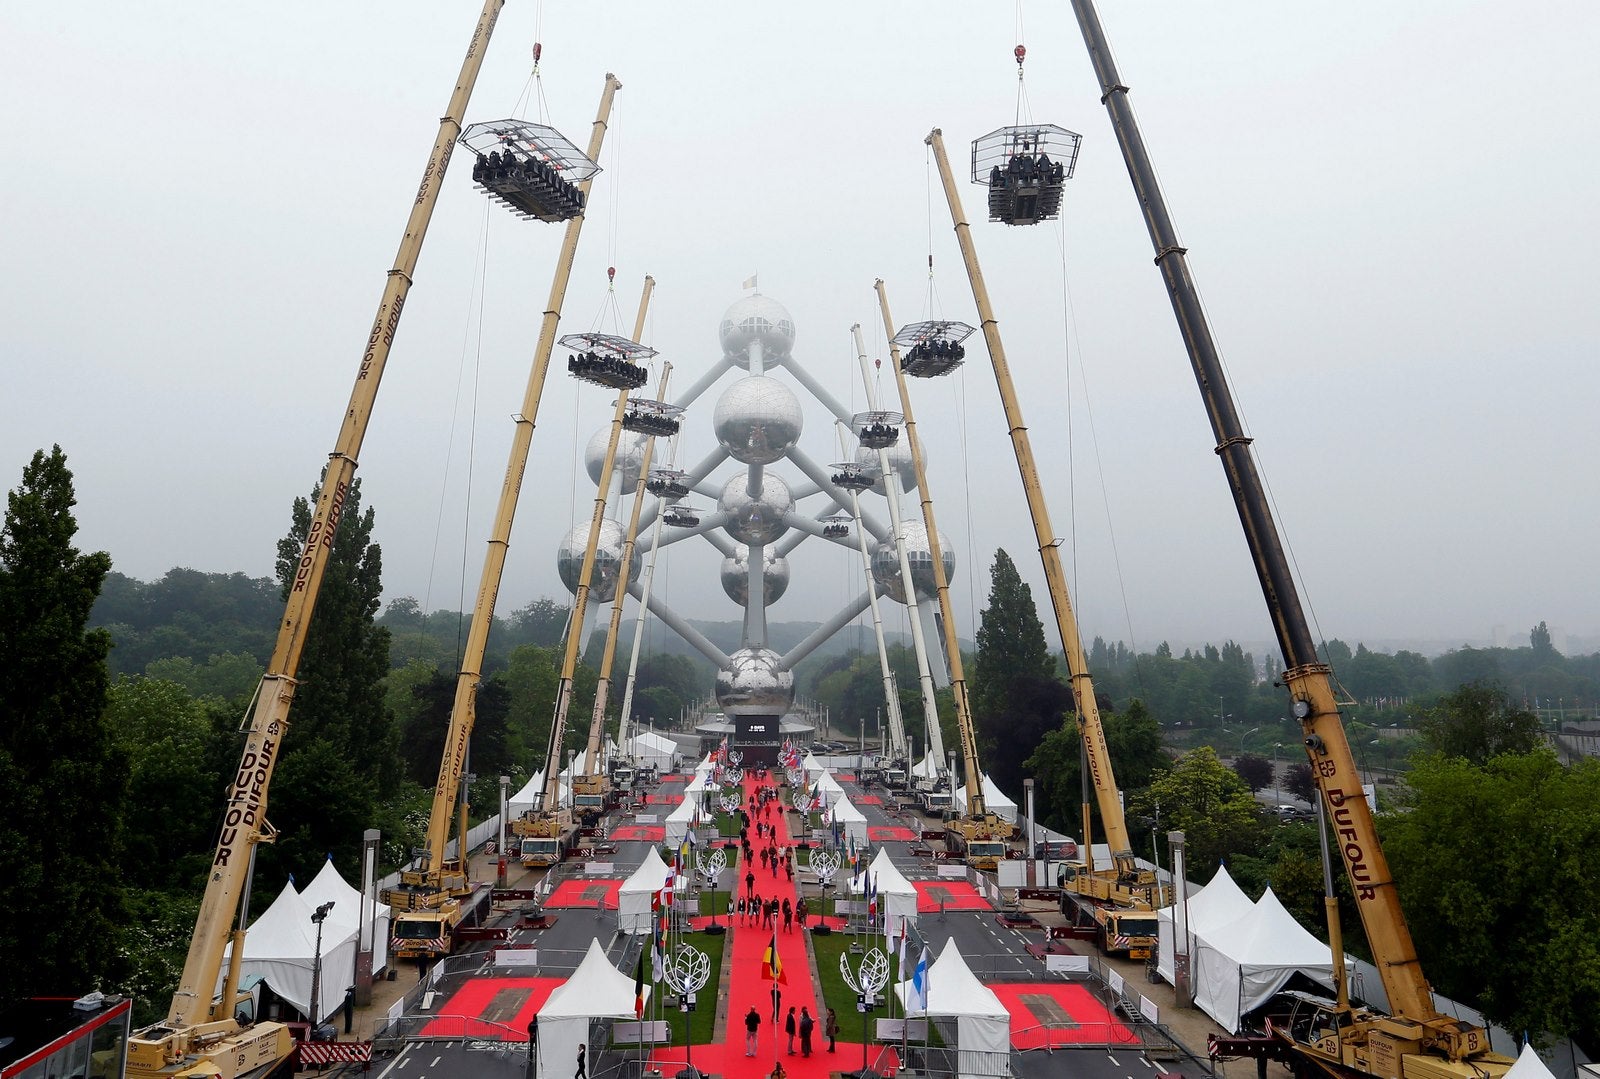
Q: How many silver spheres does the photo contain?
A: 9